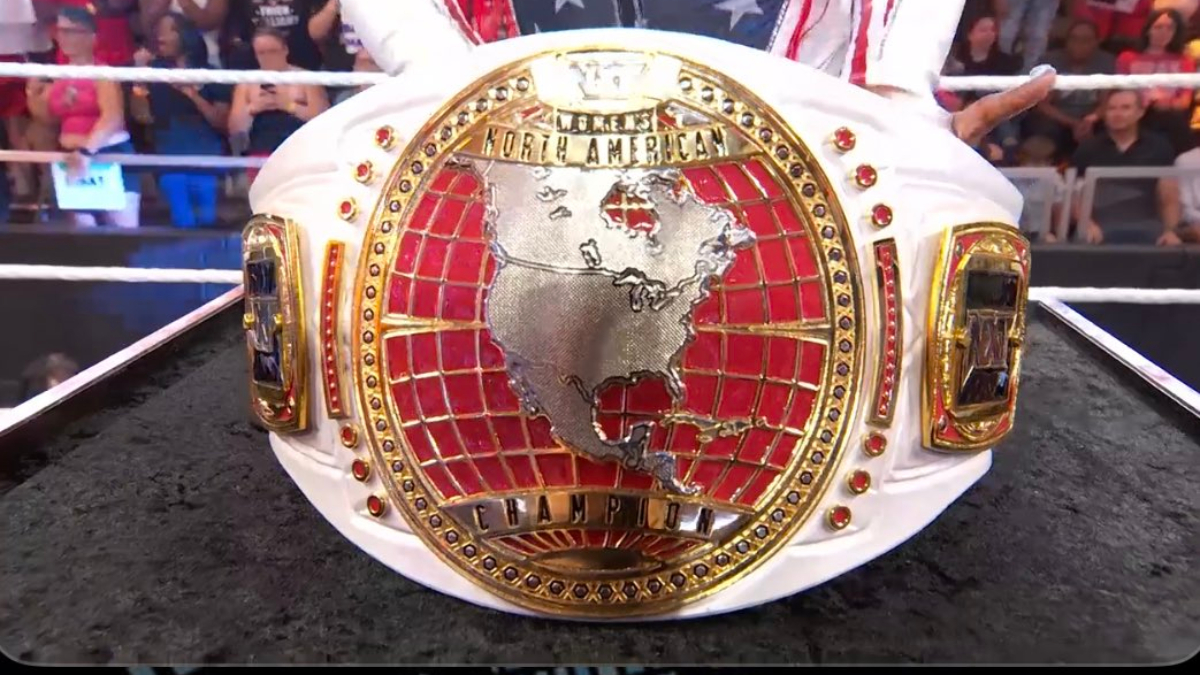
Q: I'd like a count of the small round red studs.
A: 12